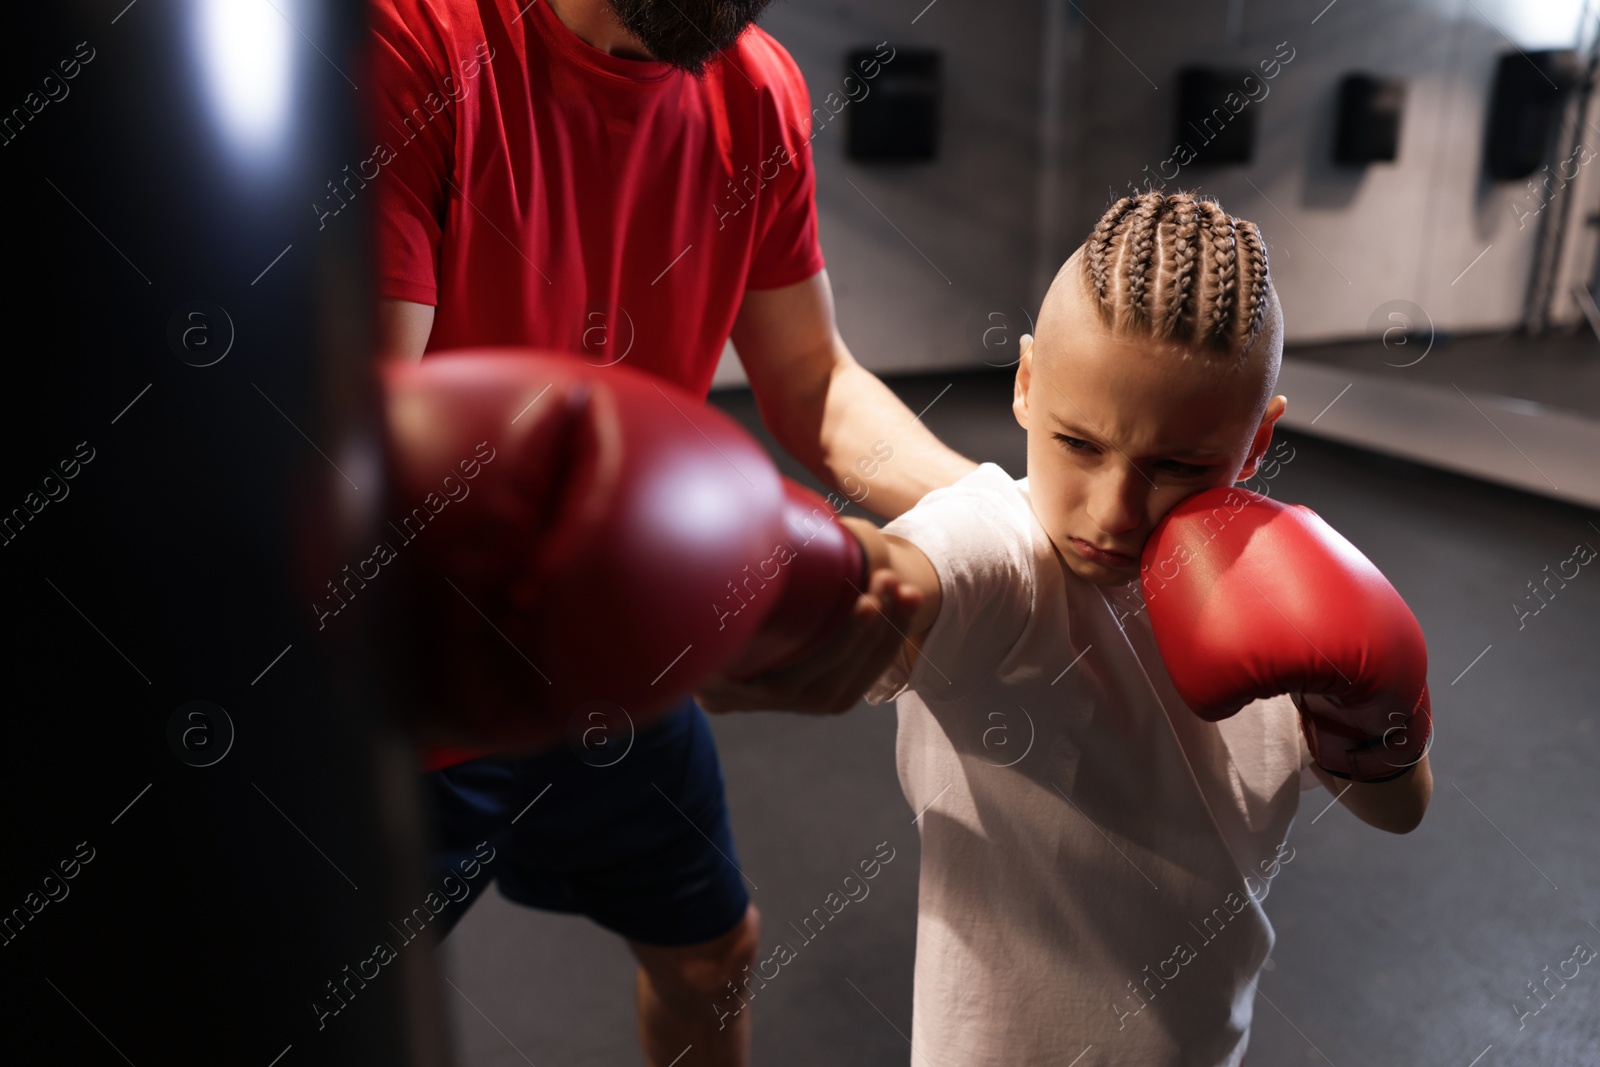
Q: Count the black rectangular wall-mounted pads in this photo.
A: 4